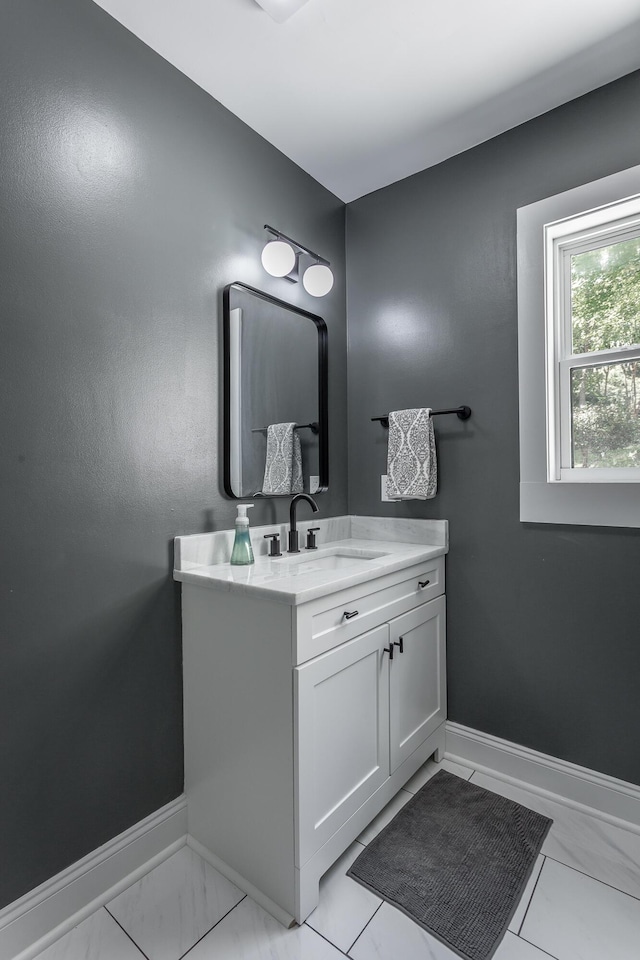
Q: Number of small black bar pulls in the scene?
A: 4